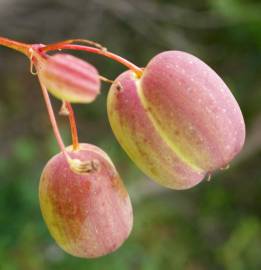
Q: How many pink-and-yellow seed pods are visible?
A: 3